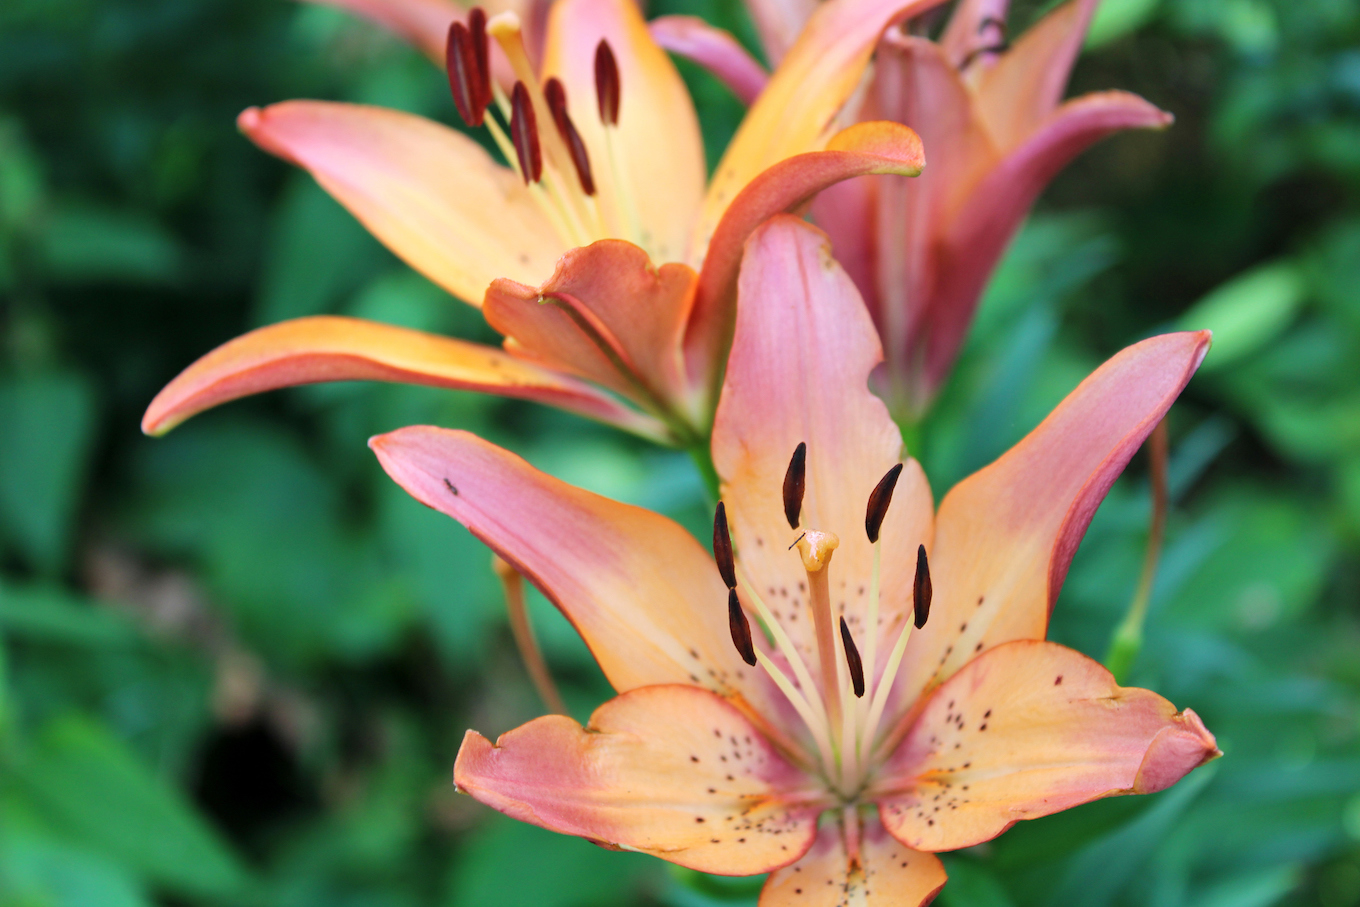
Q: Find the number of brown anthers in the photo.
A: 12